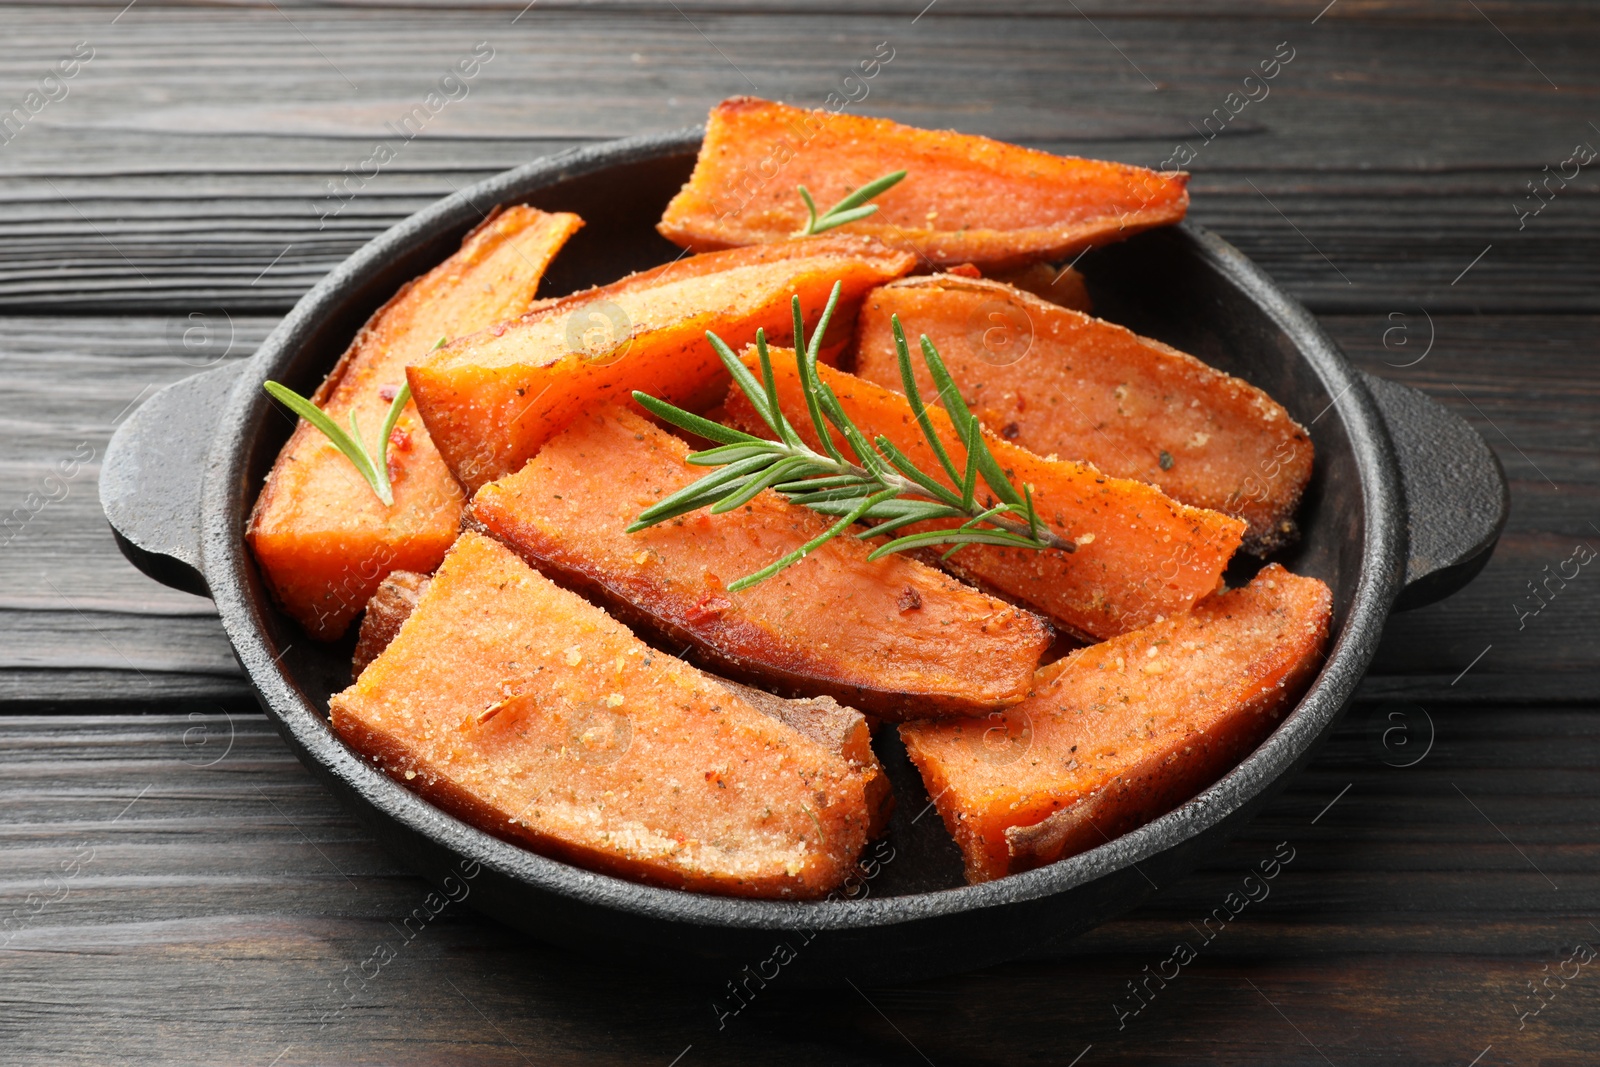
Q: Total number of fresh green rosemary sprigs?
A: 3